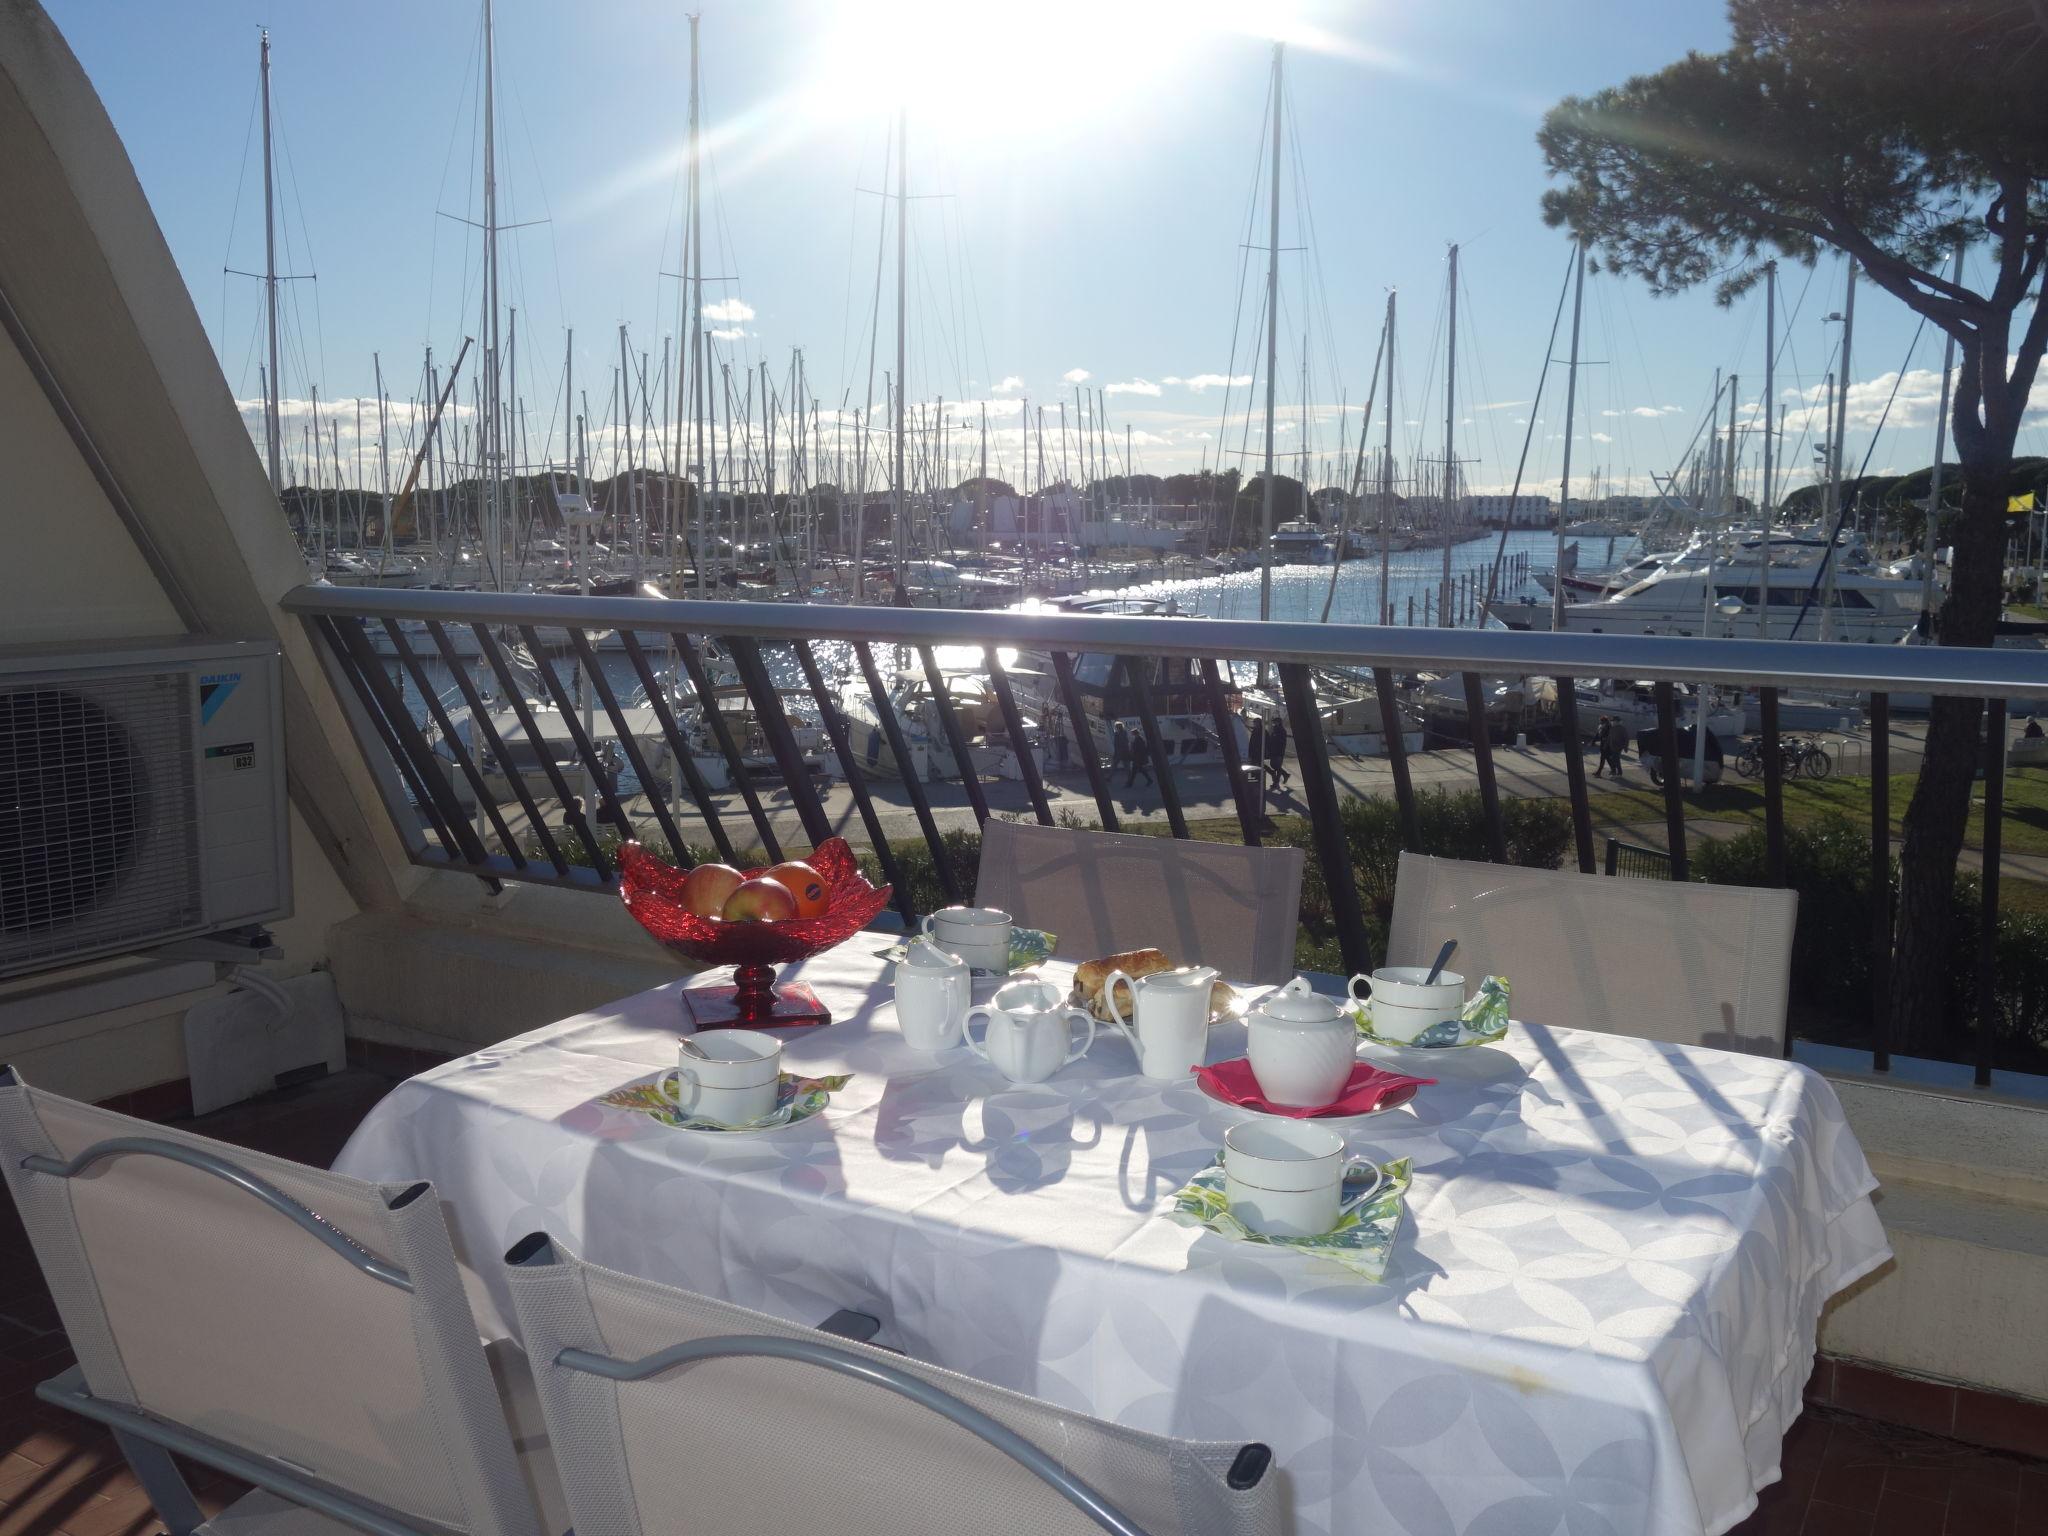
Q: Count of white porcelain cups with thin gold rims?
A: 4